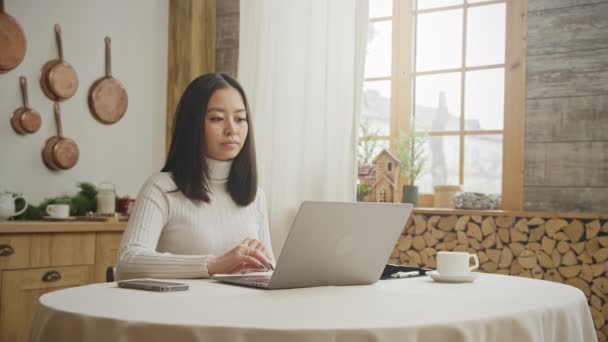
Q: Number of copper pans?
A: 5